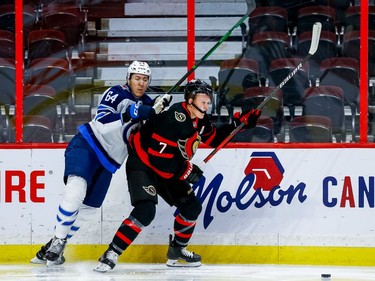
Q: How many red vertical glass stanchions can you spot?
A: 3